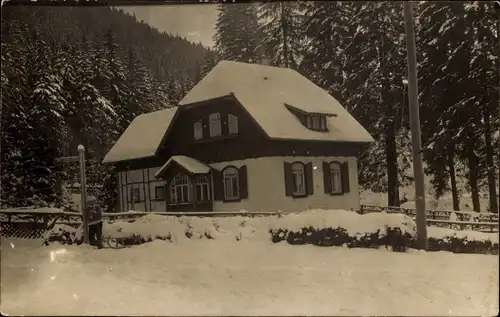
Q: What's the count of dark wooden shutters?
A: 6